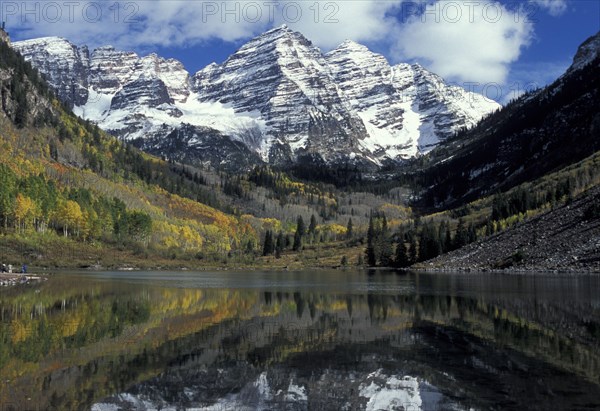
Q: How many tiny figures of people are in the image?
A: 3